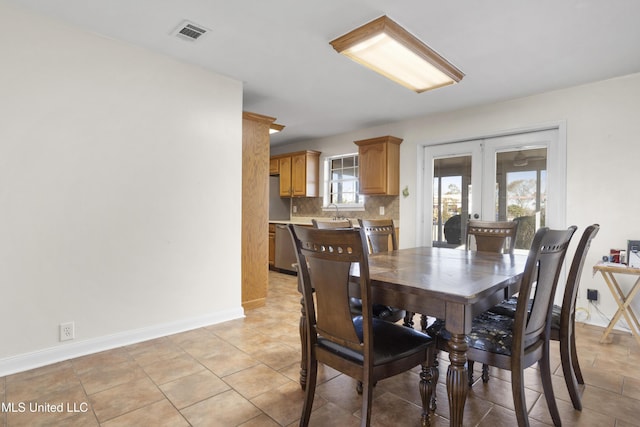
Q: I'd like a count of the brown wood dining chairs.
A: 6